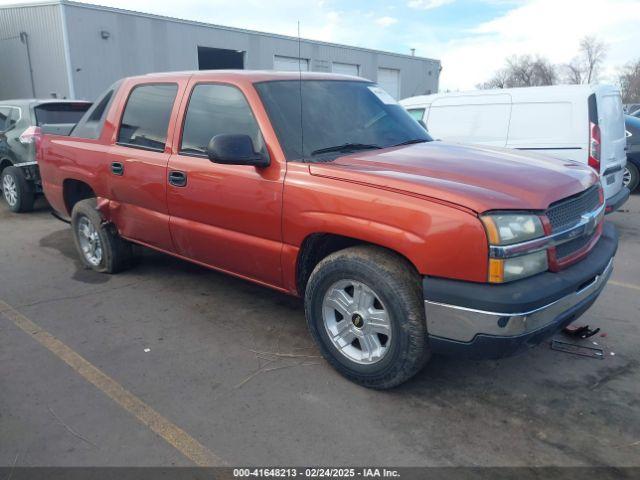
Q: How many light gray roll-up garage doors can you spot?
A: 3